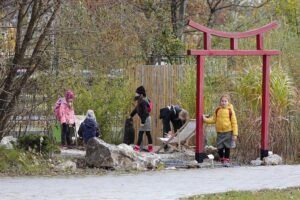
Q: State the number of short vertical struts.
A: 3